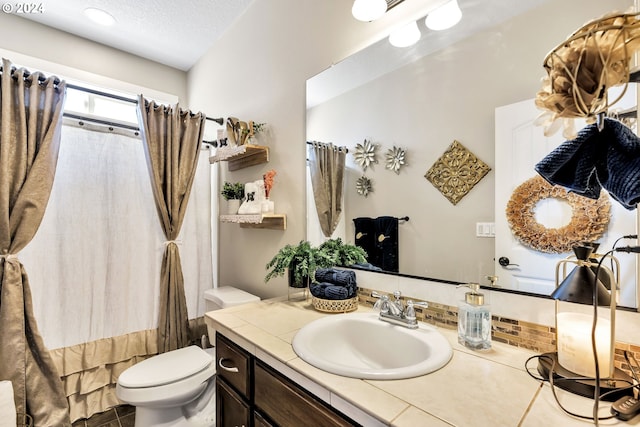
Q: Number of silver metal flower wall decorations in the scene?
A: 3